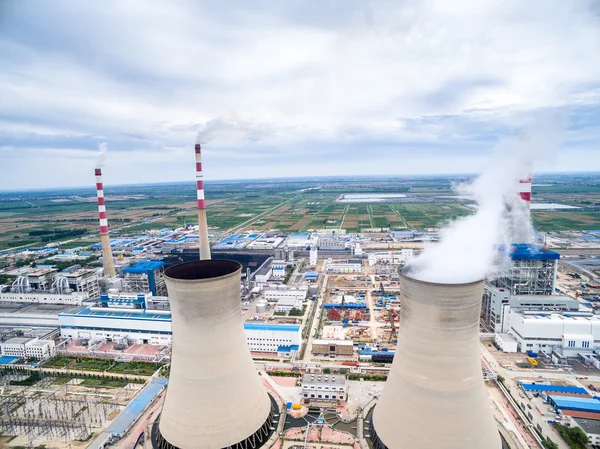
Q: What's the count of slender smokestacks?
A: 3